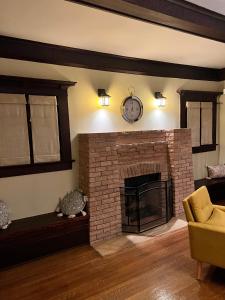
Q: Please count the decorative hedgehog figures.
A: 2